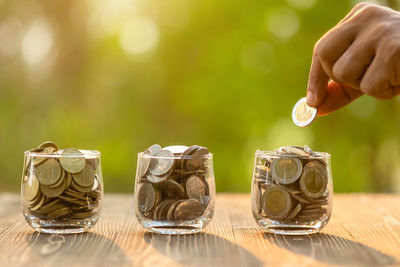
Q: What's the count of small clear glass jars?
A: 3